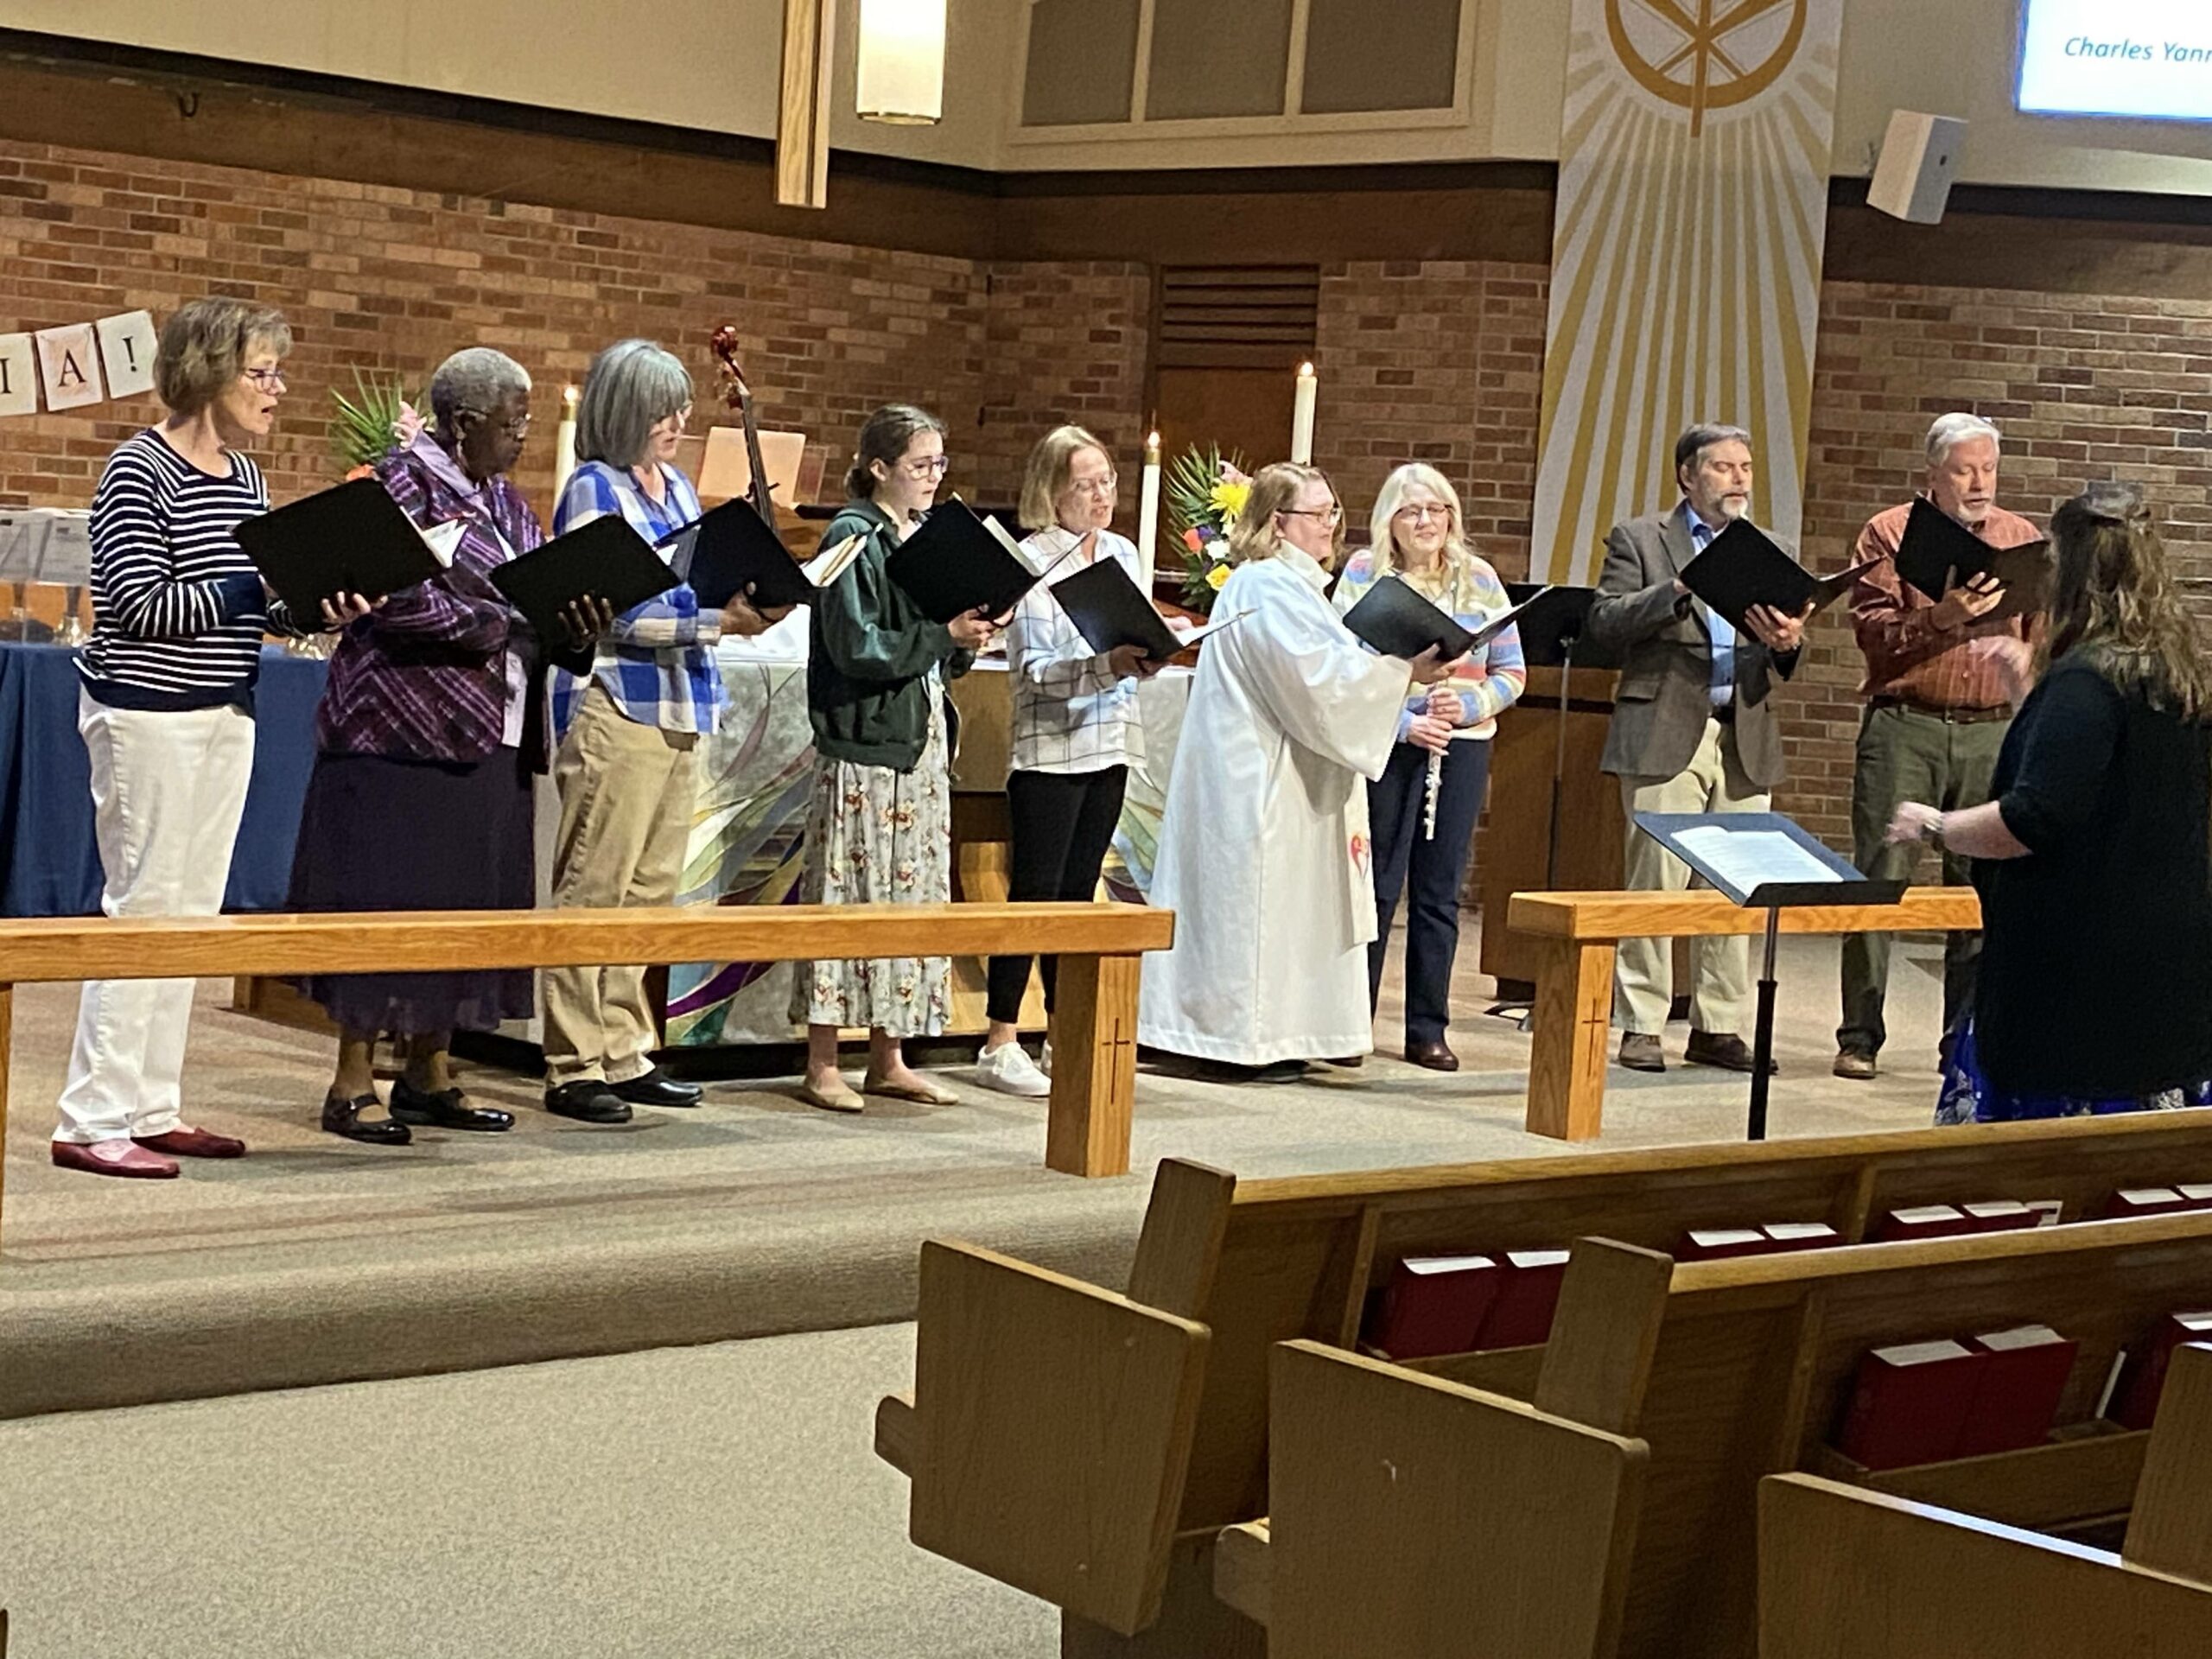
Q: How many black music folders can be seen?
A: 8